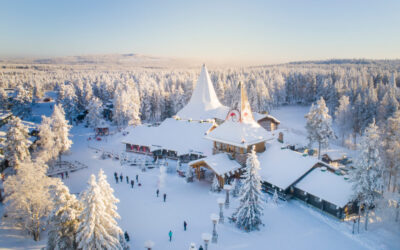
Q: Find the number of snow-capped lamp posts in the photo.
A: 5